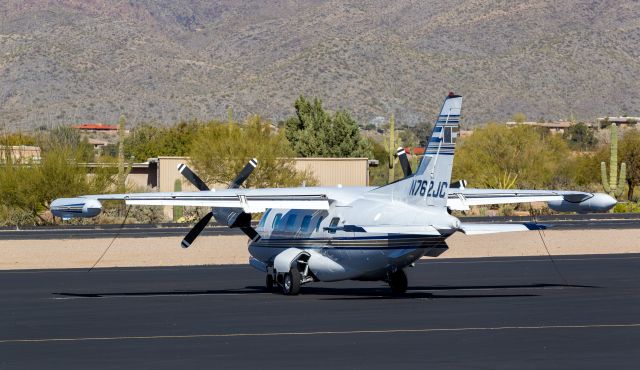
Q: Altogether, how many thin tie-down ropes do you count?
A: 2